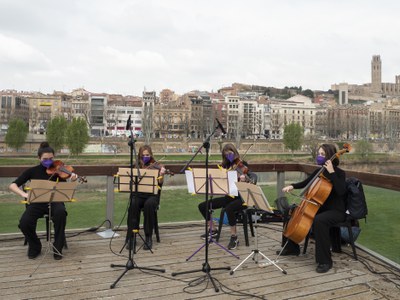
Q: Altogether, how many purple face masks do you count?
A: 4